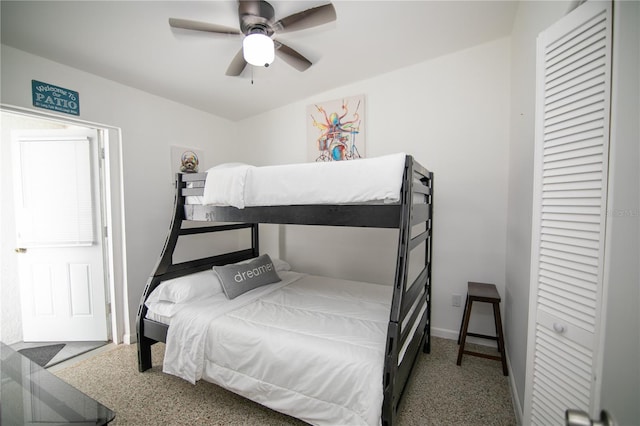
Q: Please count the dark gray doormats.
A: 1